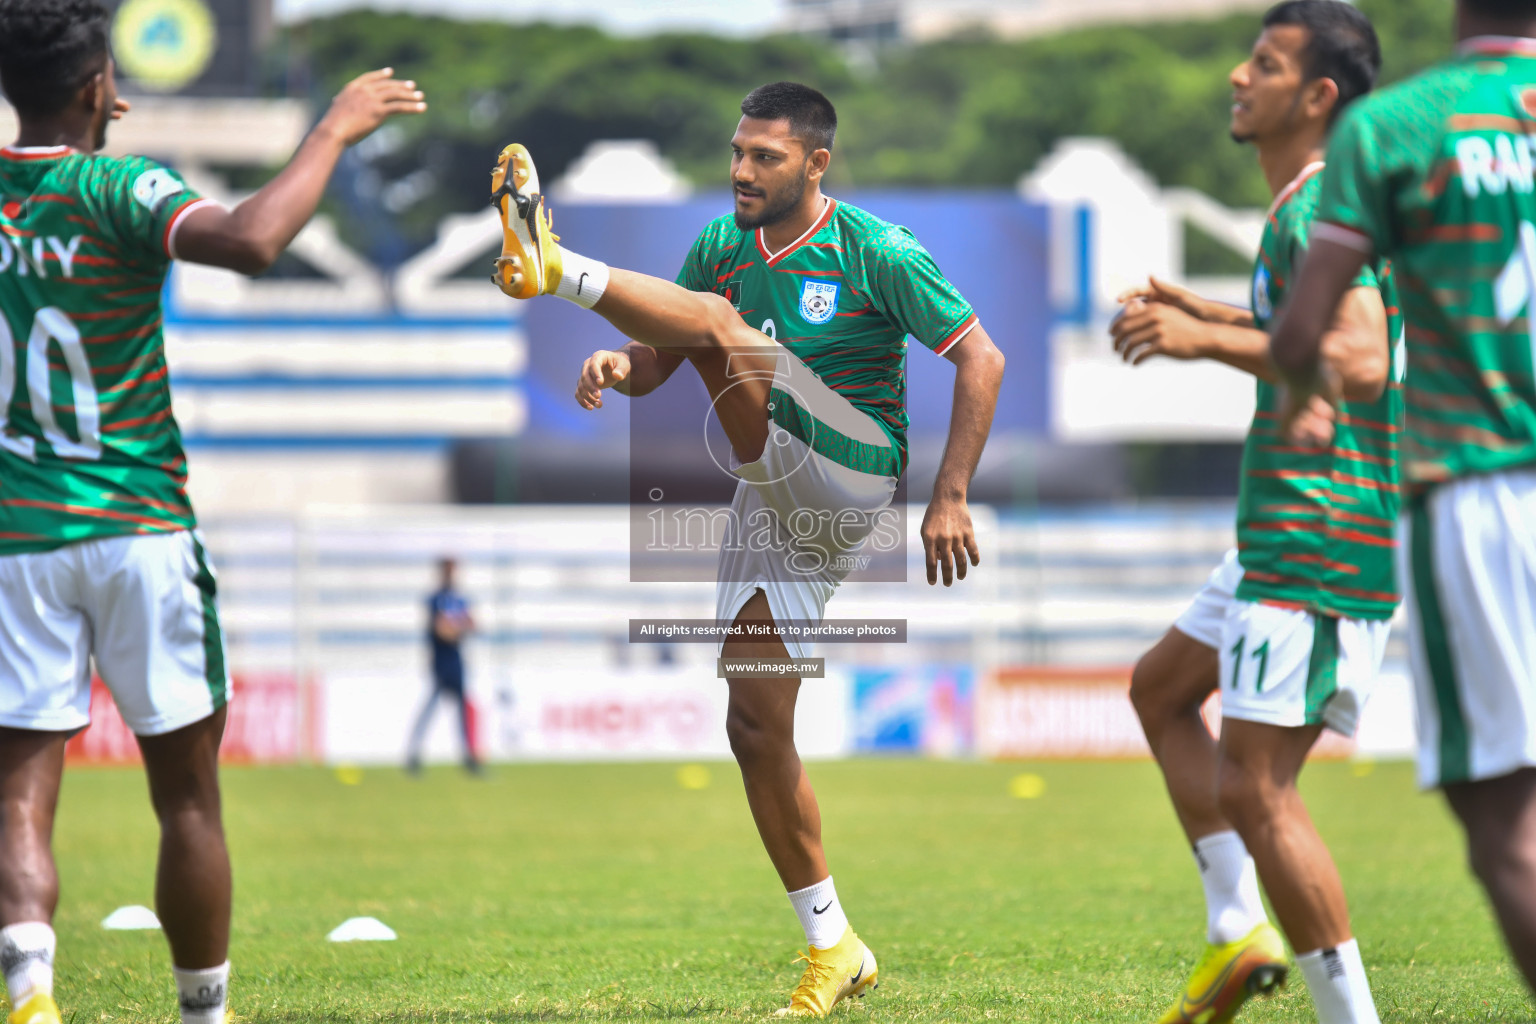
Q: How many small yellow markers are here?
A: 4